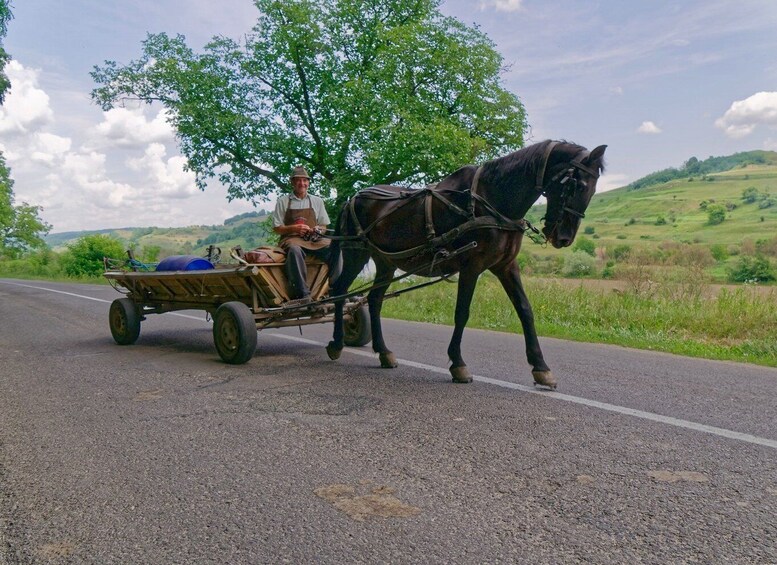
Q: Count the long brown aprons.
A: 1